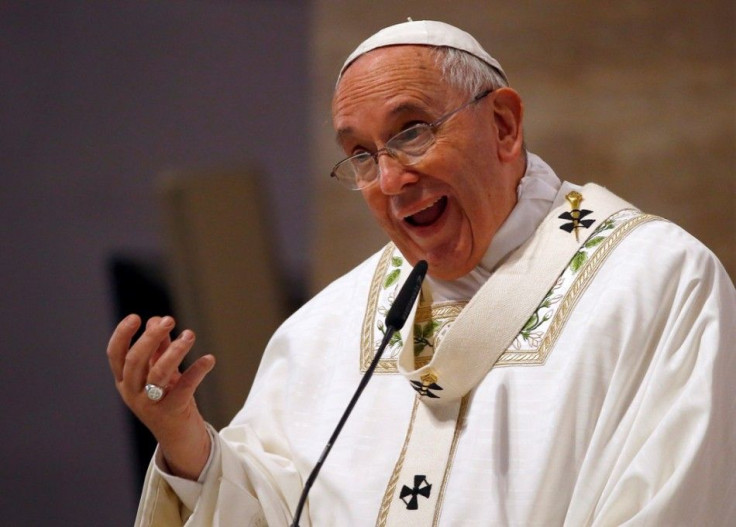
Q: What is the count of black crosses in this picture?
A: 3